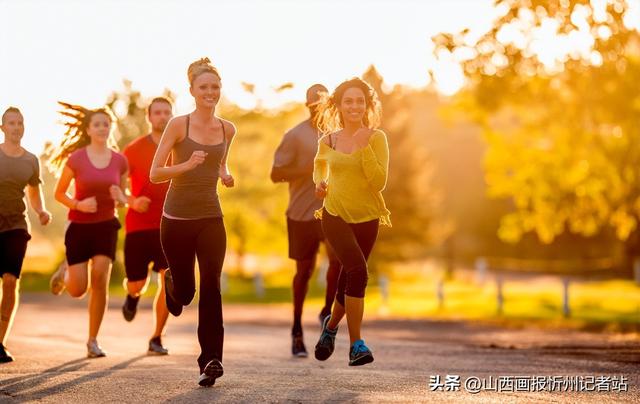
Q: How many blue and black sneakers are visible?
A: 2